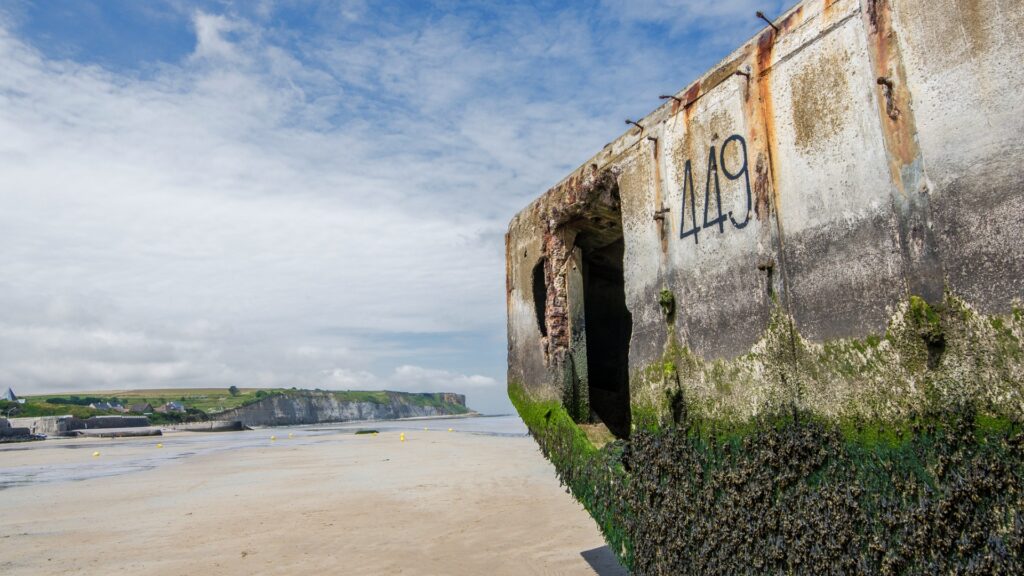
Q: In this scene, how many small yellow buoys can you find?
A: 8